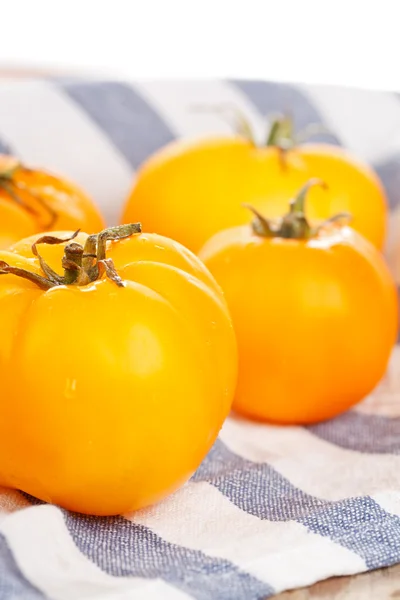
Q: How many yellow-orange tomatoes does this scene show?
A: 4